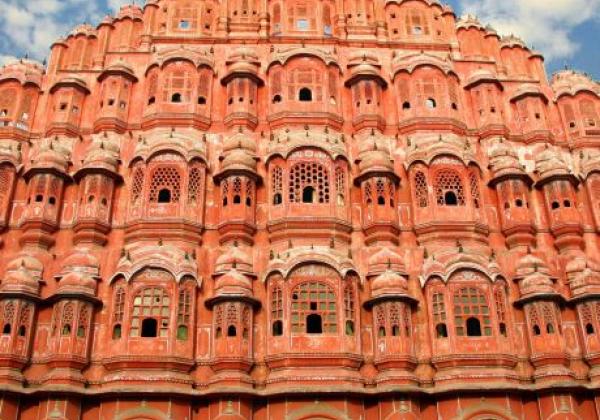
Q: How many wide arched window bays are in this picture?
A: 9